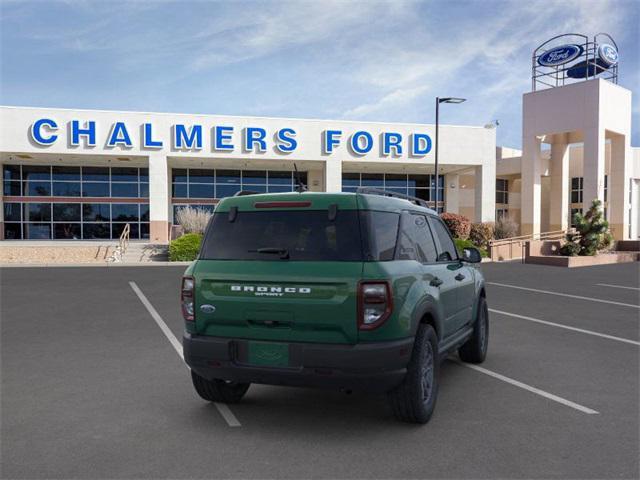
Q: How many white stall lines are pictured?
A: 5